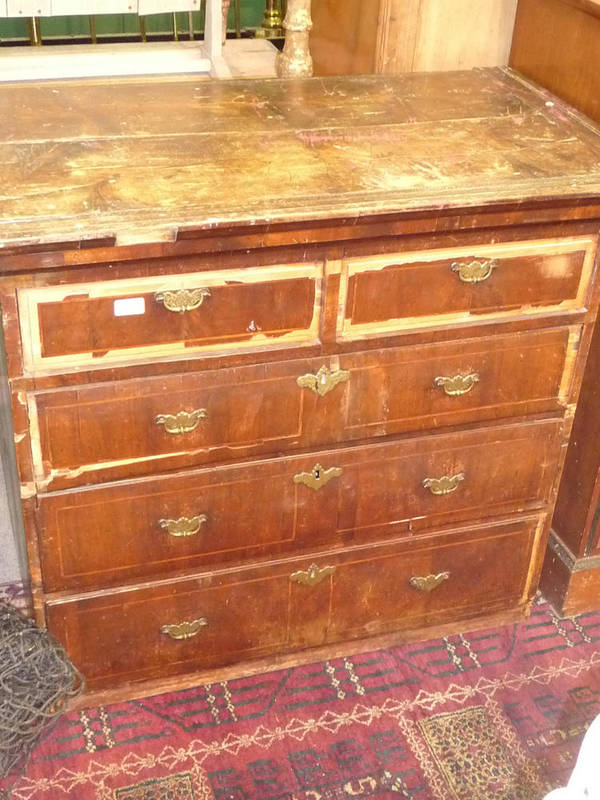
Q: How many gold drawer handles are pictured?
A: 8